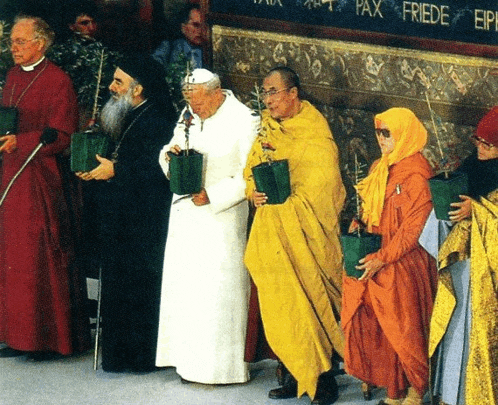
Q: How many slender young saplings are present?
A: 5